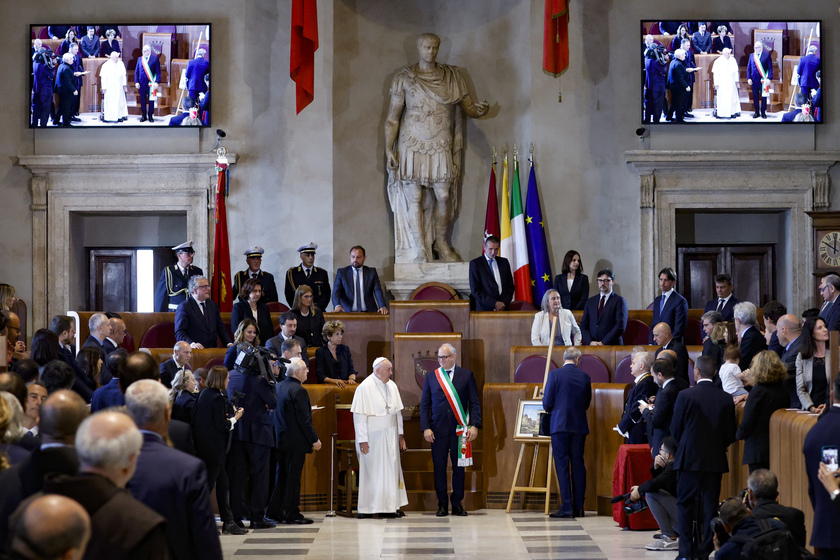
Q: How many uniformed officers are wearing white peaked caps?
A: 3